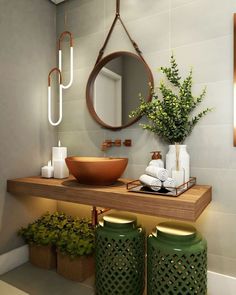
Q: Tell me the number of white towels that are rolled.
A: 3